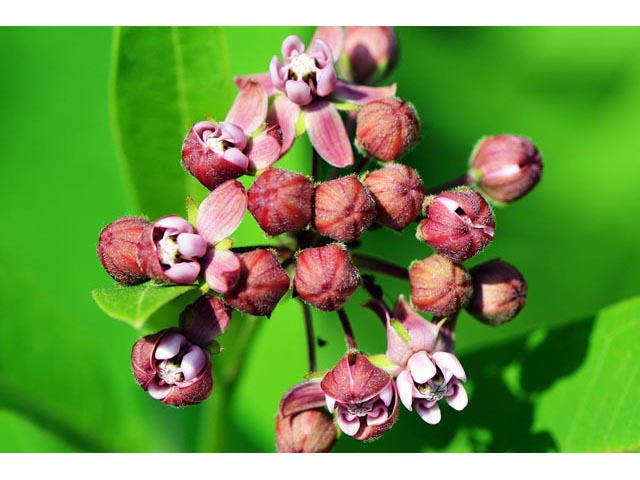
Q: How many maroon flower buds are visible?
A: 13